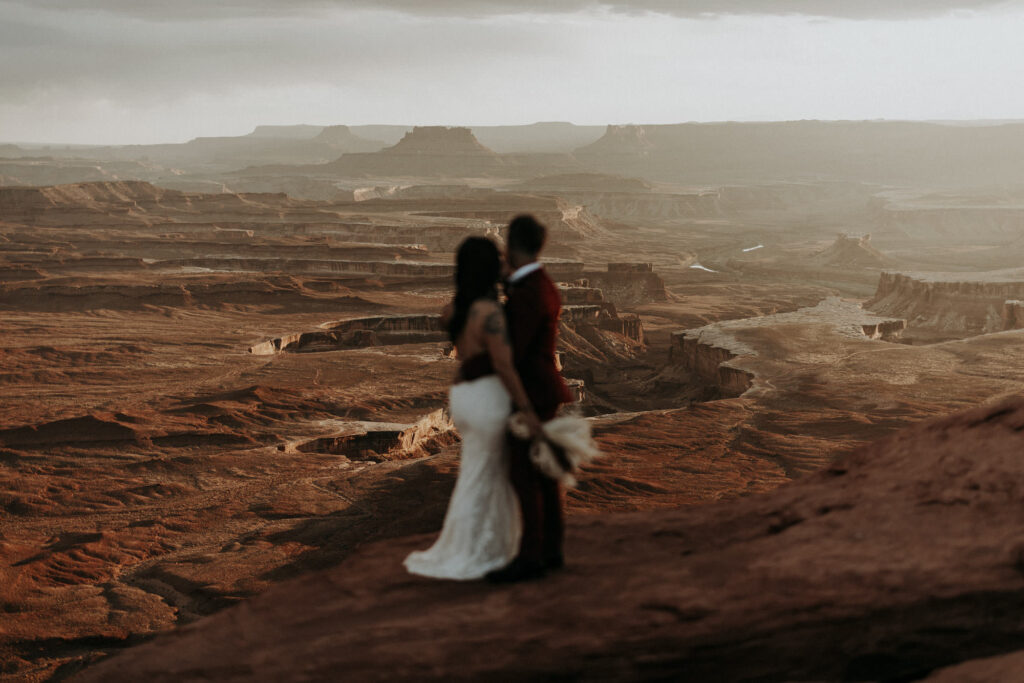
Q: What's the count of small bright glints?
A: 2